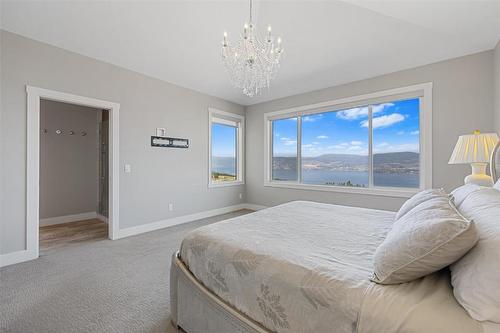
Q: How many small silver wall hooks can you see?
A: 4